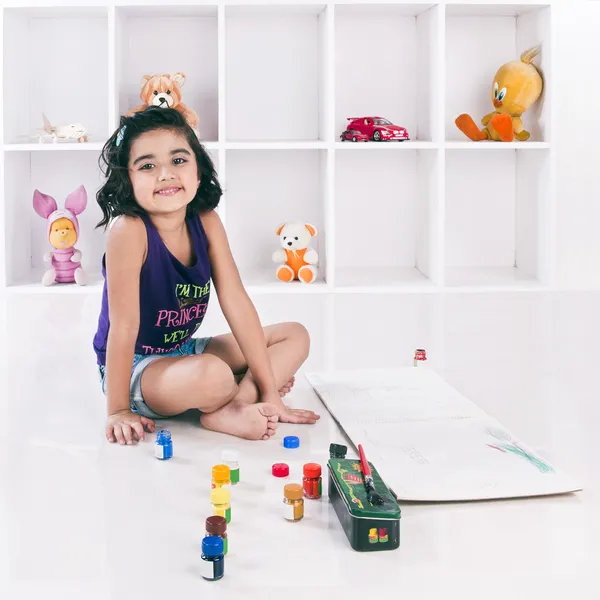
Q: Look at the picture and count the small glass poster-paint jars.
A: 10